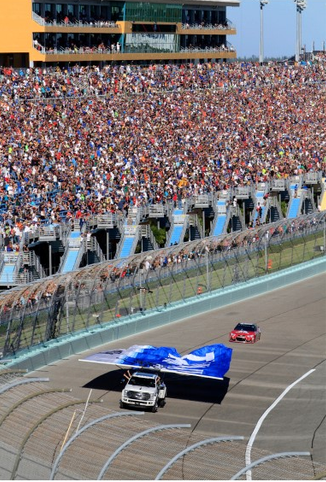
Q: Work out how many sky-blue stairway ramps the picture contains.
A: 7